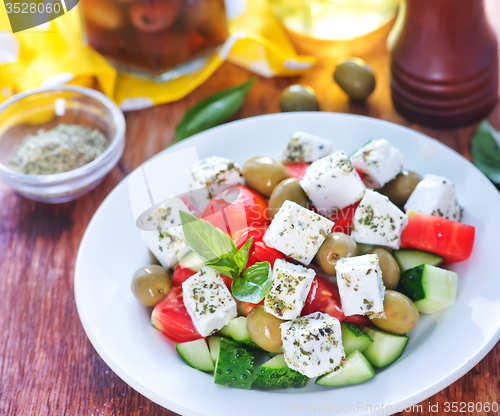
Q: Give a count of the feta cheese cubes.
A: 12